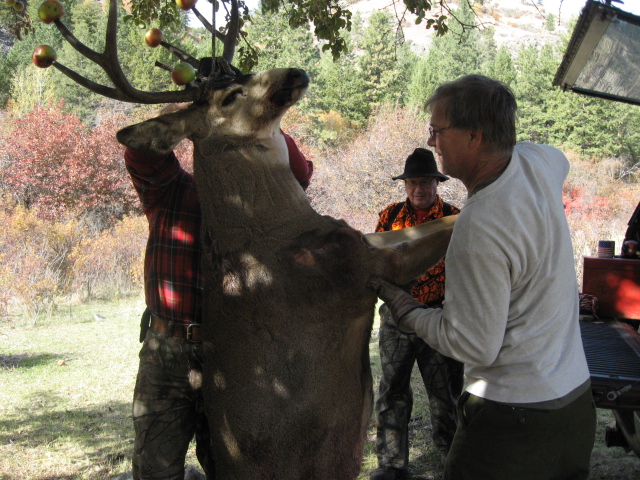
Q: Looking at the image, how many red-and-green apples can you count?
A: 5